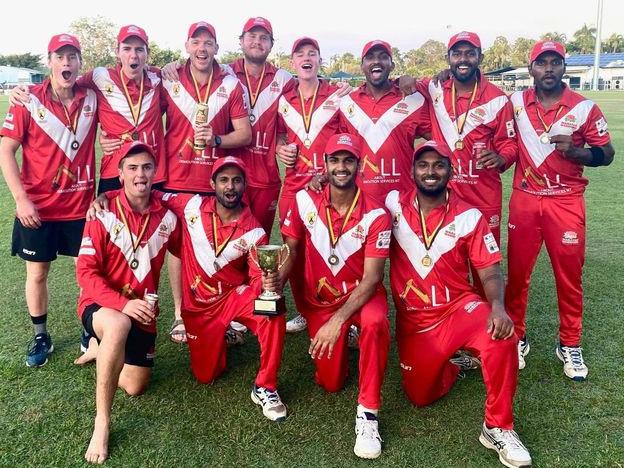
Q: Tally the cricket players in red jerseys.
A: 12